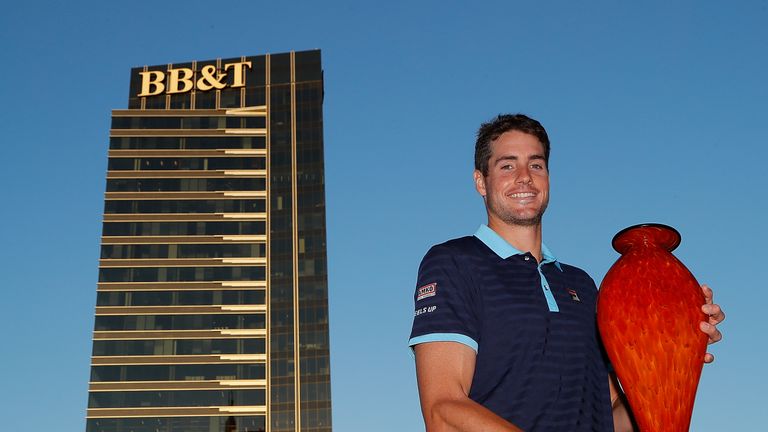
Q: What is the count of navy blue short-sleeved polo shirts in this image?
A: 1